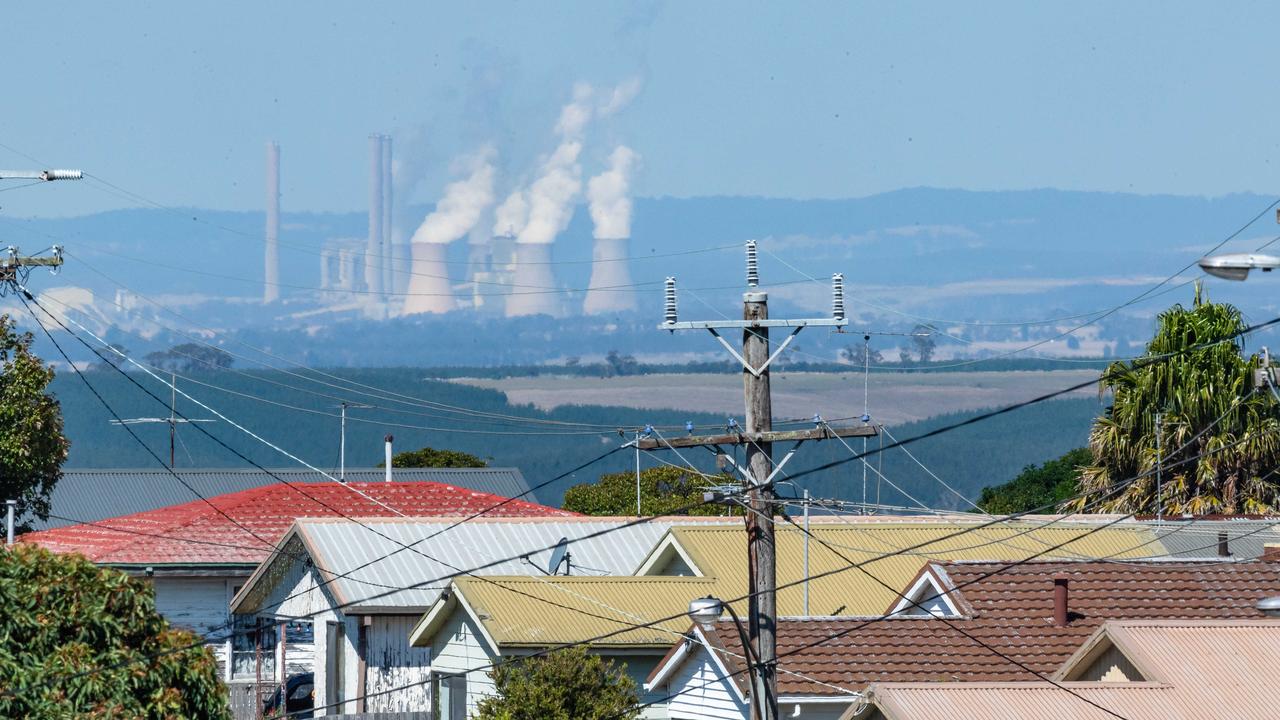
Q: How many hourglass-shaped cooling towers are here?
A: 3